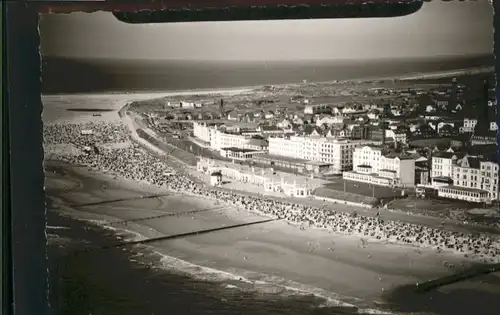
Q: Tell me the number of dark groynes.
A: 4